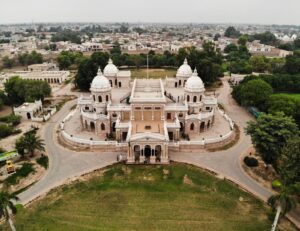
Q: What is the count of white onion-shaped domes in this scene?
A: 4